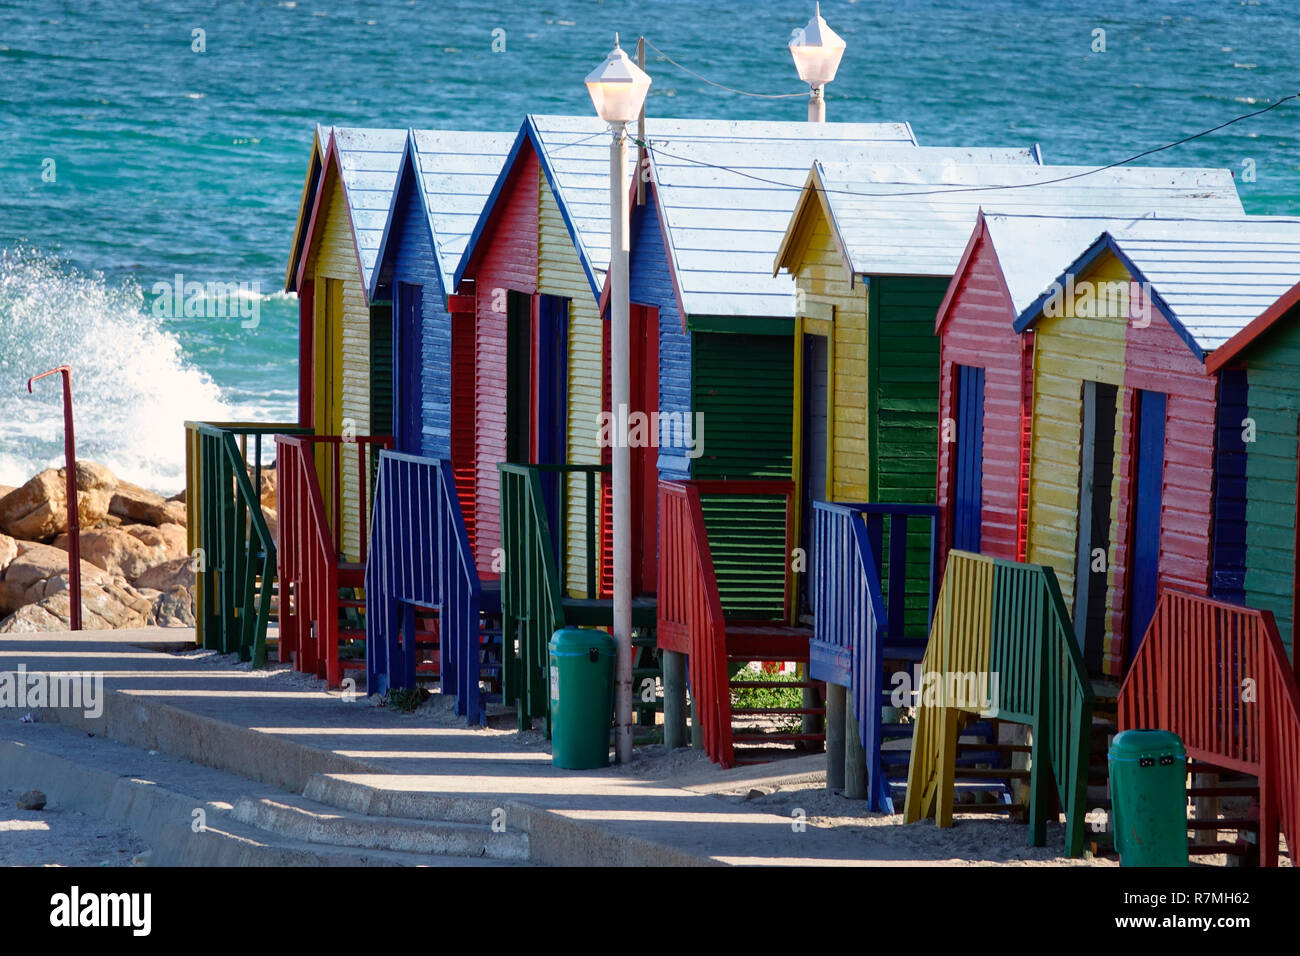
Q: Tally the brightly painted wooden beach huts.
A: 9